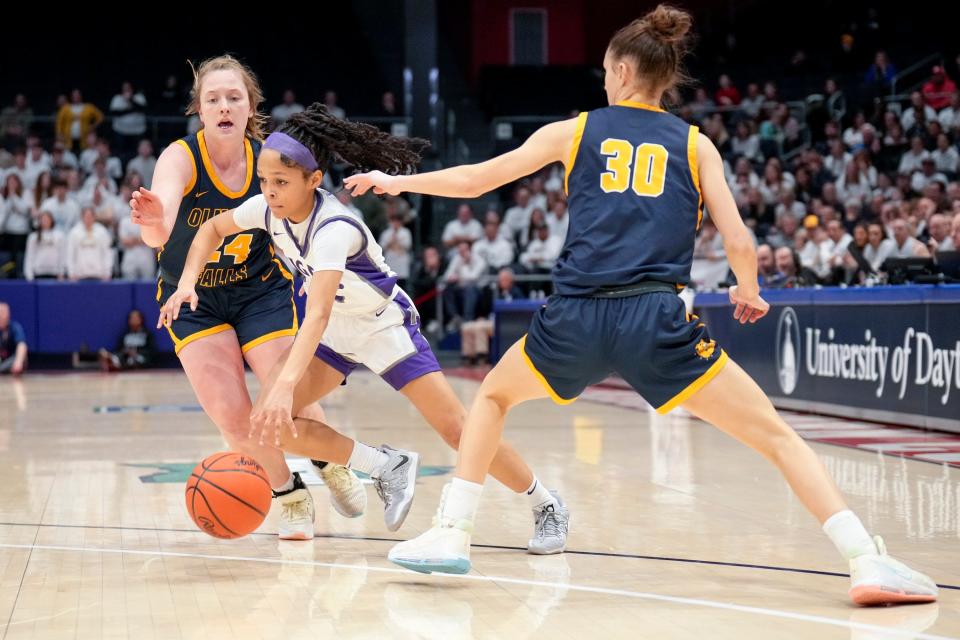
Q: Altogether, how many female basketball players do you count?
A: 3